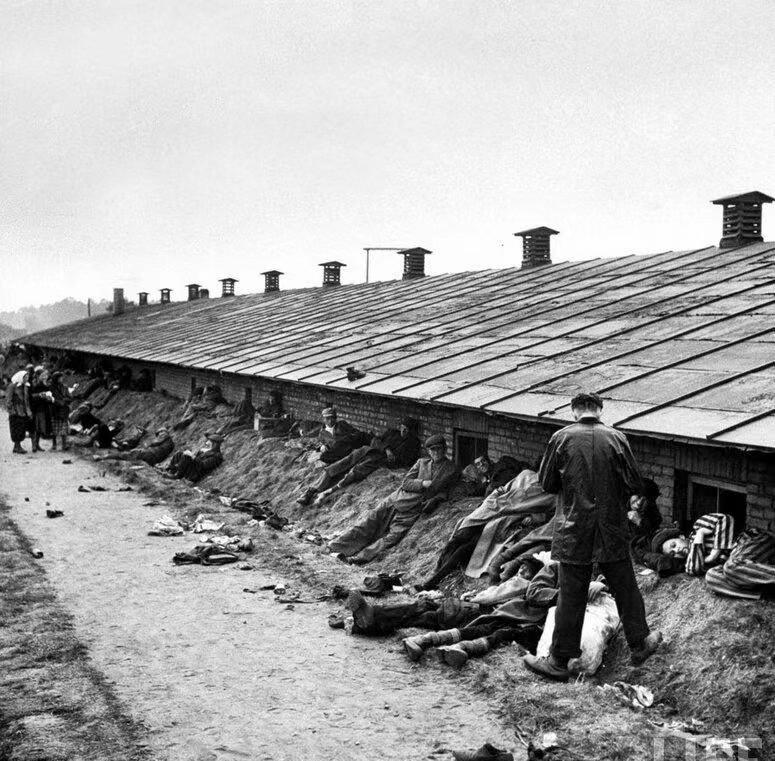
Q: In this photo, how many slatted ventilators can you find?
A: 9